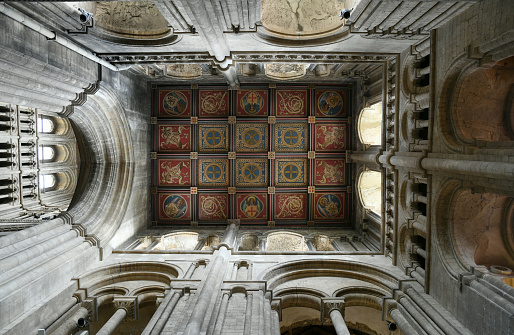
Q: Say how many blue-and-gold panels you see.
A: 6